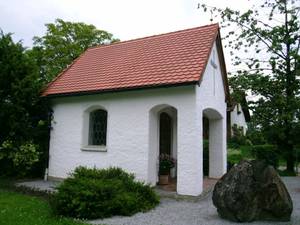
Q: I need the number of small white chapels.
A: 1